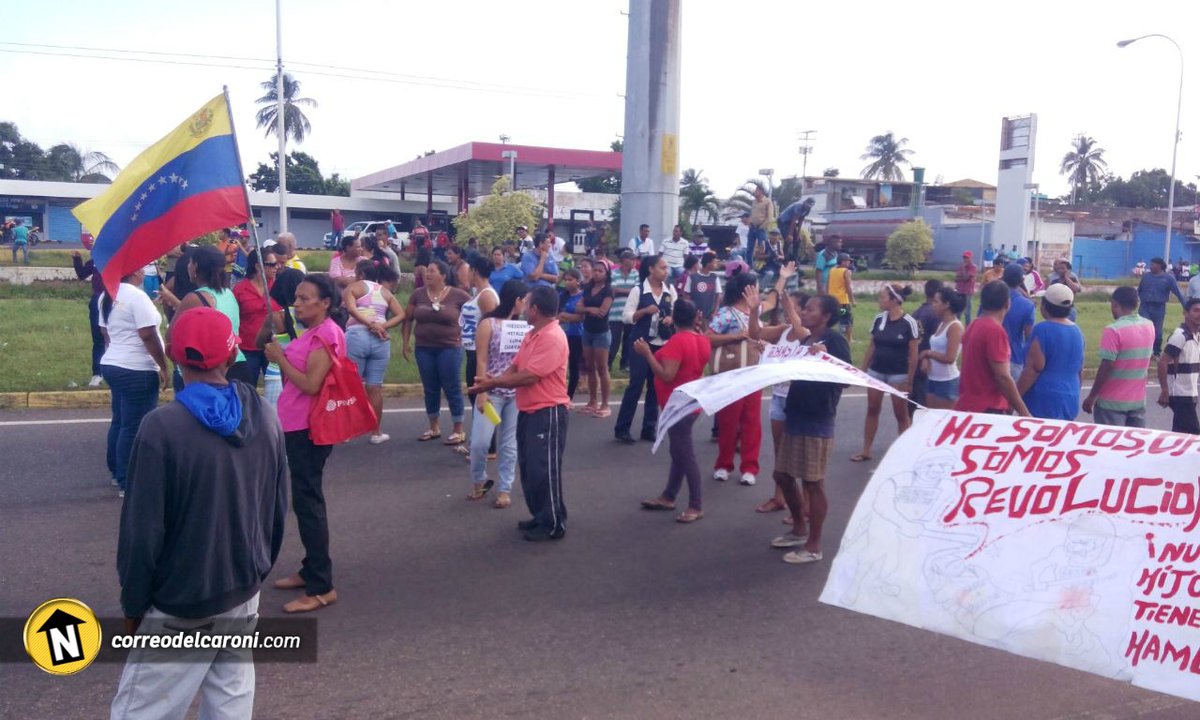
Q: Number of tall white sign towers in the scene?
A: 1